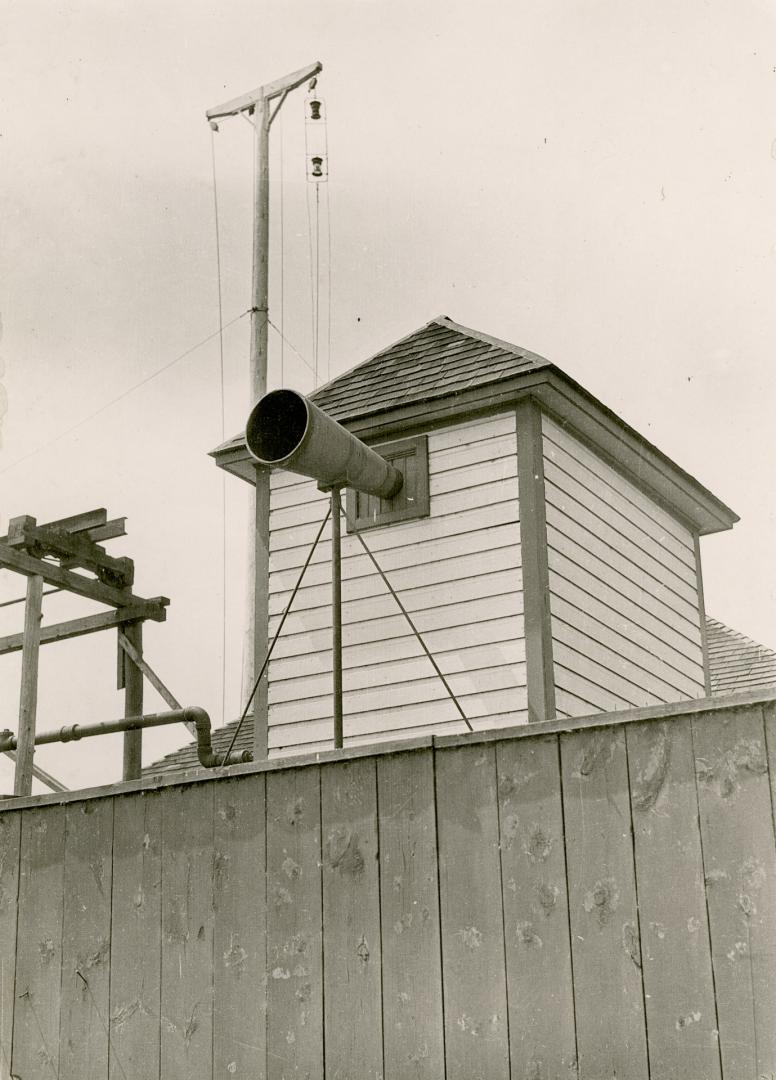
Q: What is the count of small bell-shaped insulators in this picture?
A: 2